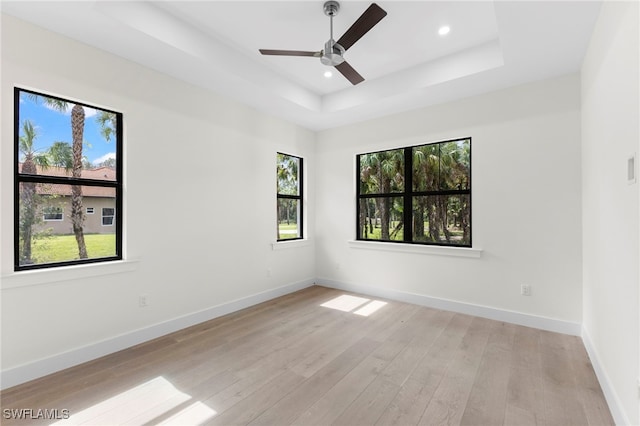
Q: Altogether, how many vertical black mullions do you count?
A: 1